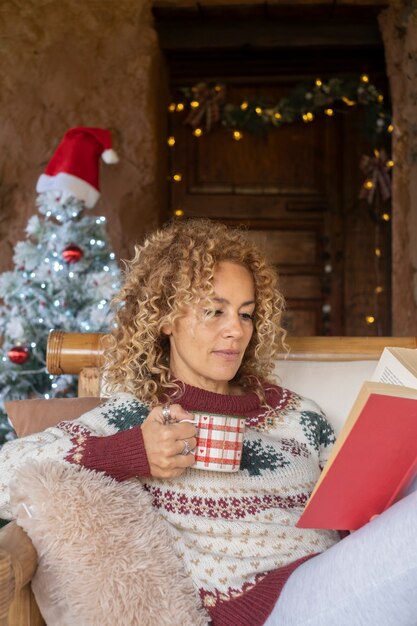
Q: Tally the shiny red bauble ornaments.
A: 2